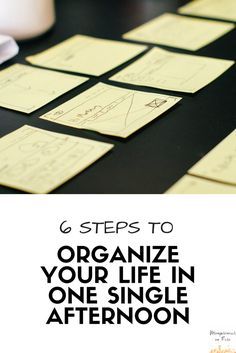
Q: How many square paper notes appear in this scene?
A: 9